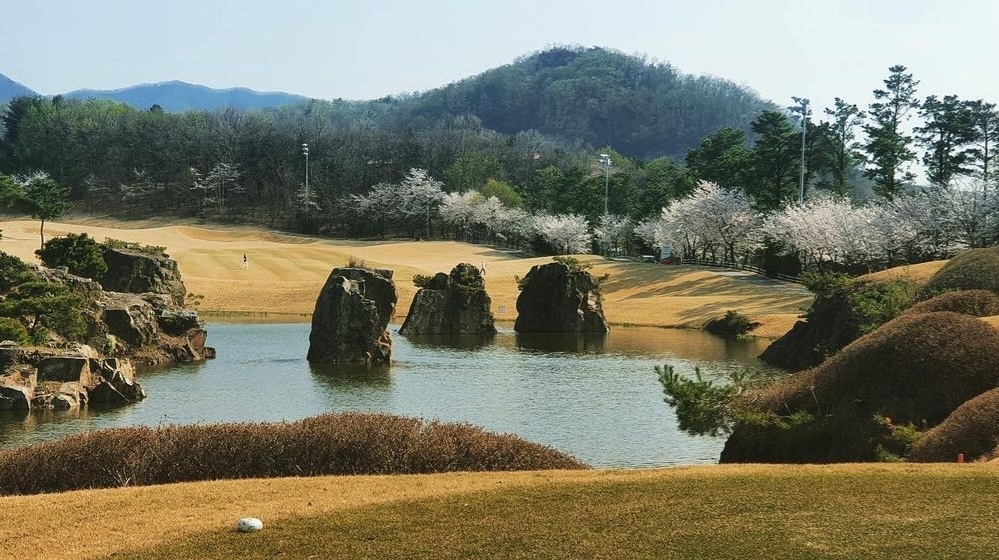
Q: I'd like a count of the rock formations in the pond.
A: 3